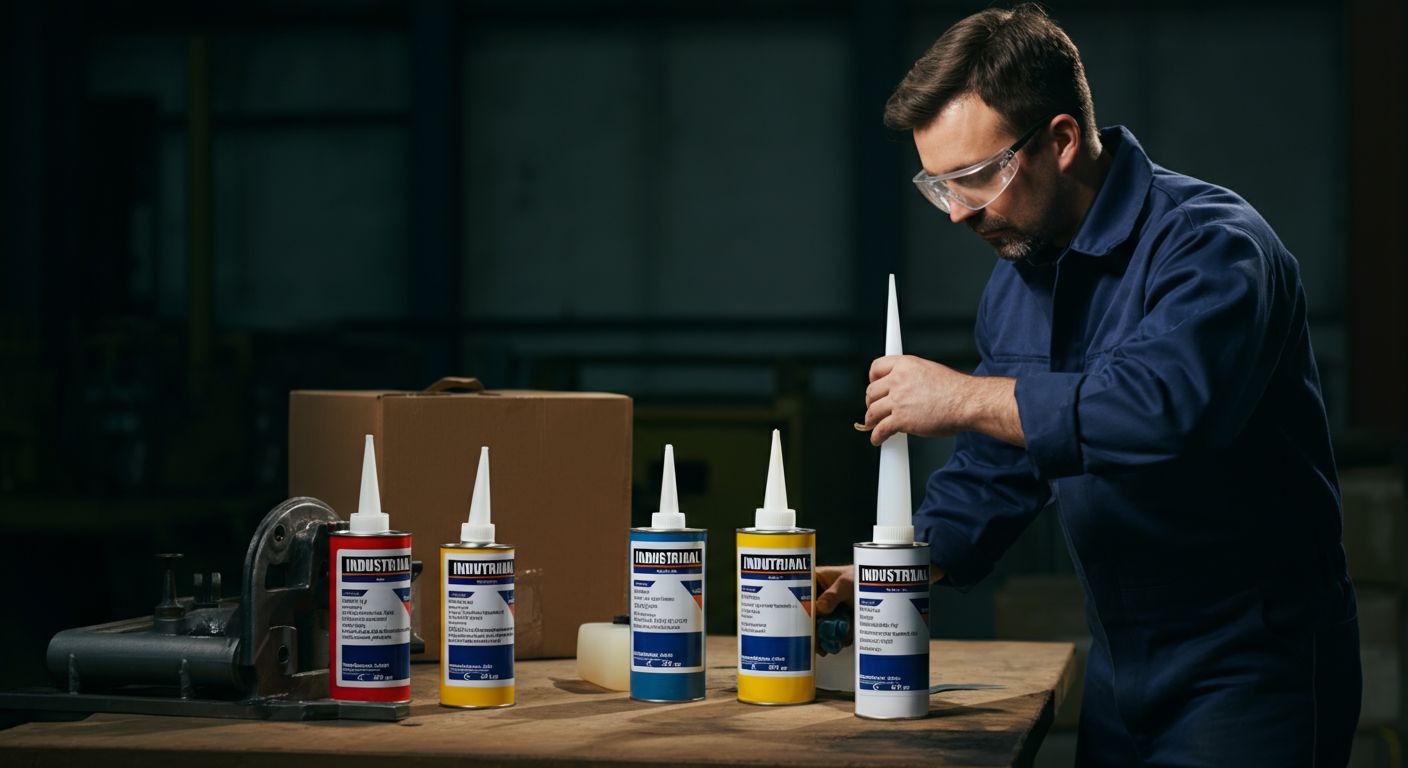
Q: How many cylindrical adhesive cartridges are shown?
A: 5